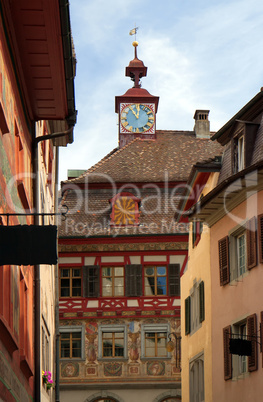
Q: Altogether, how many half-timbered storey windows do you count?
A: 3